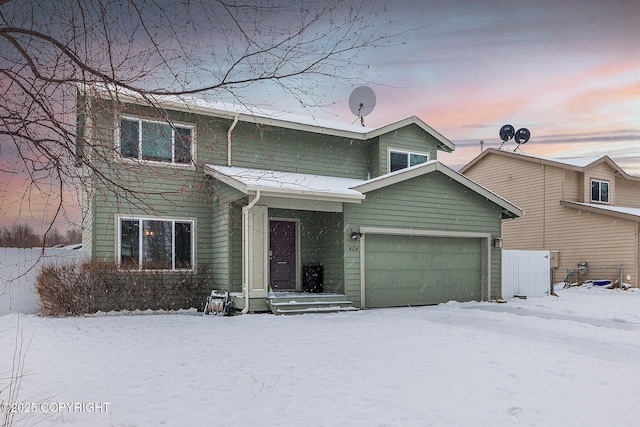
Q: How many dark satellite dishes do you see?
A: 2